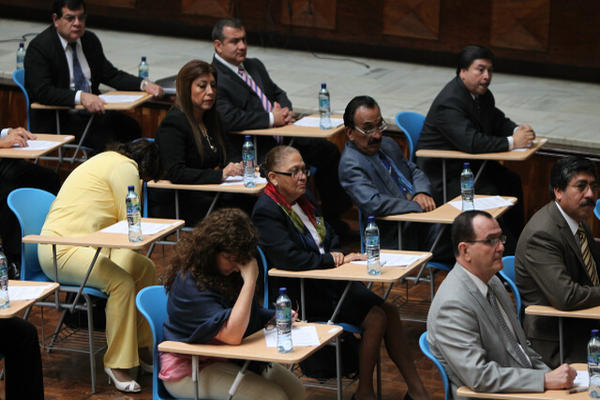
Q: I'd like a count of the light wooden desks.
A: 12